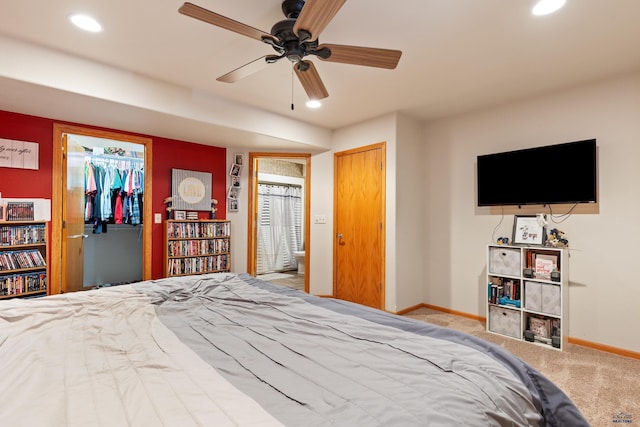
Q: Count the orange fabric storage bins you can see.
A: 0